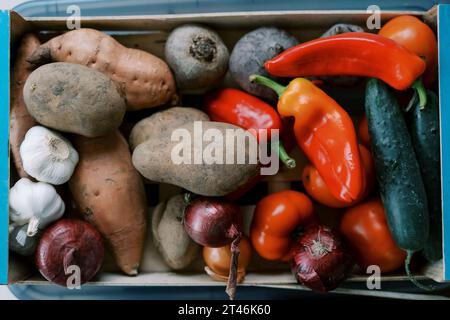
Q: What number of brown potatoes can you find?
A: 4